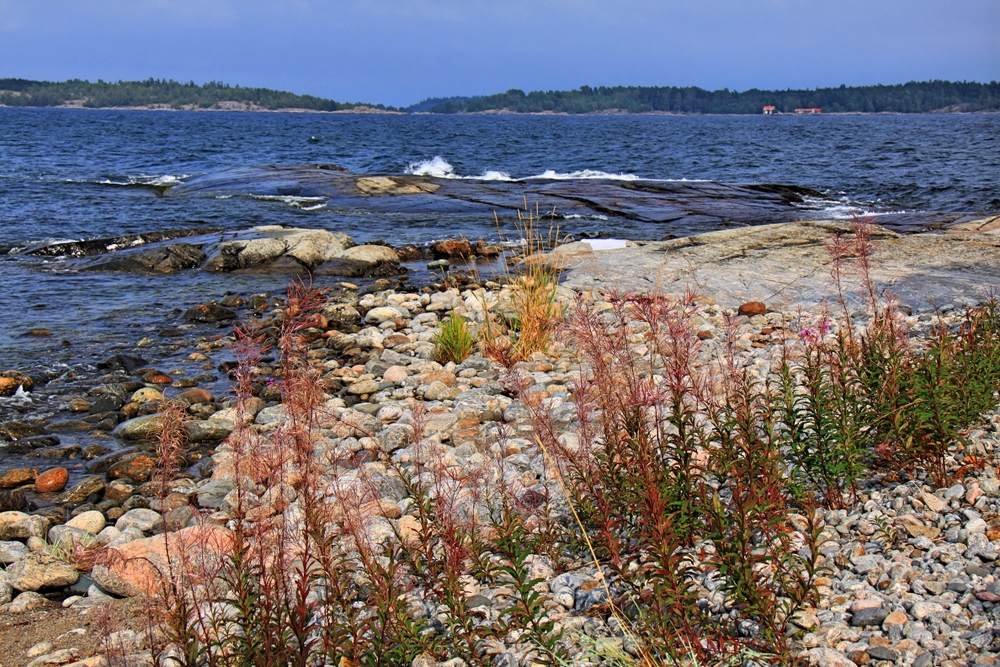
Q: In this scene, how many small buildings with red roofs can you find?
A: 2